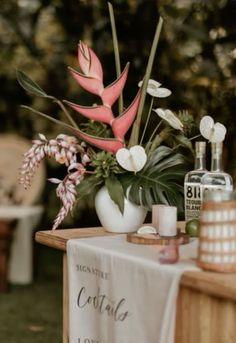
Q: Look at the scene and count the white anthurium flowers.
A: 4